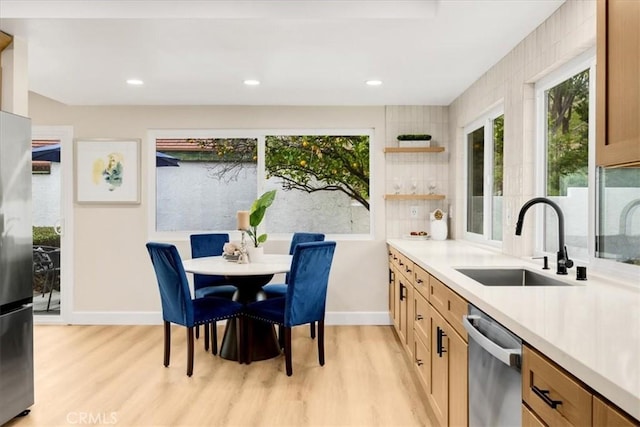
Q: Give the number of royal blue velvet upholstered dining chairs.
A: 4